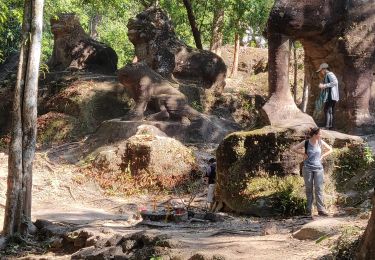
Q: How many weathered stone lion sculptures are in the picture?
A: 3